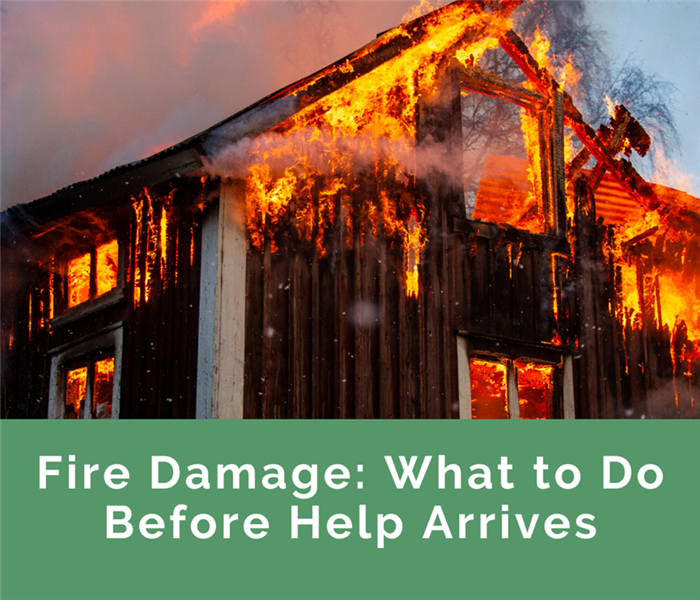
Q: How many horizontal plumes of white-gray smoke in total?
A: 1